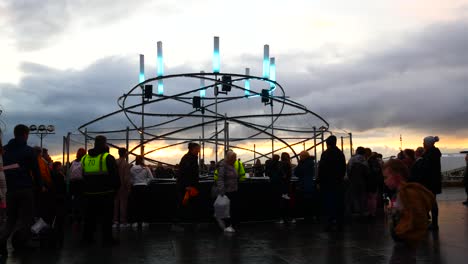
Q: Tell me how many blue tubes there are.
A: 7